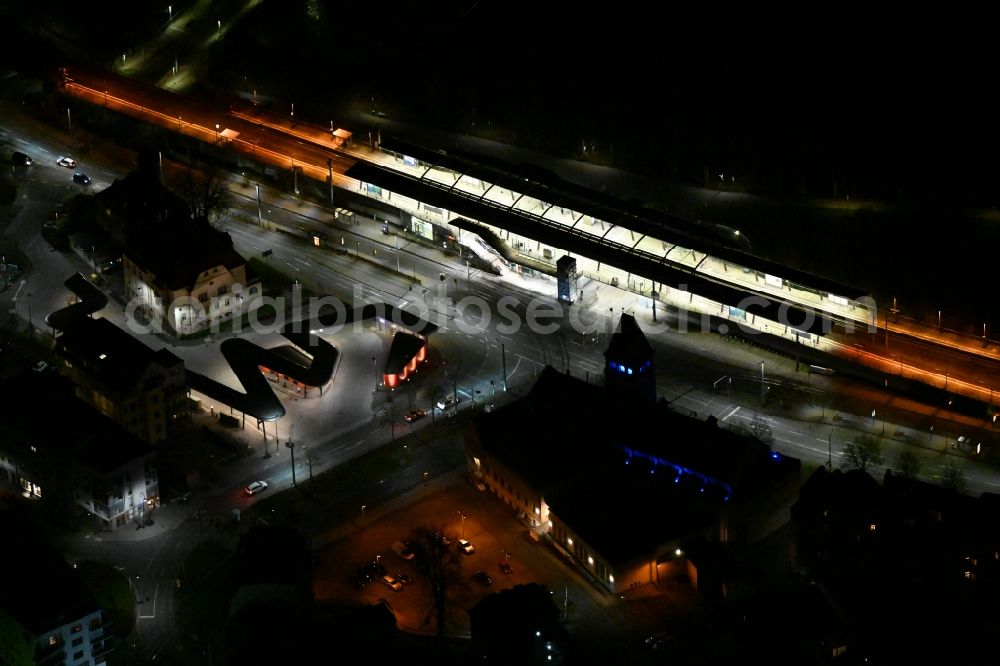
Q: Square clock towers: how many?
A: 1